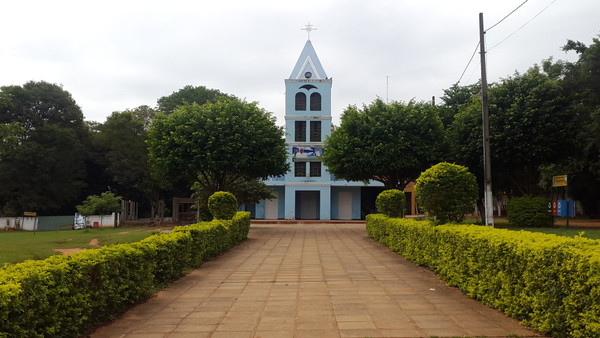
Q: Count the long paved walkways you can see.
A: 1